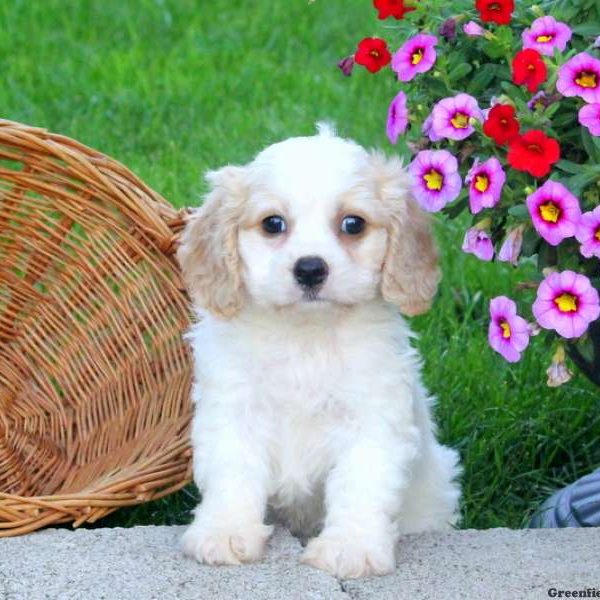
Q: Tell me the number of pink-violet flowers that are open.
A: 12